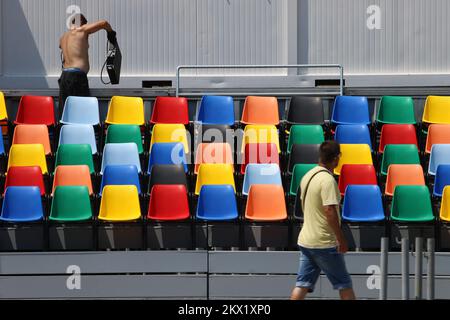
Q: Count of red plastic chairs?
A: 7